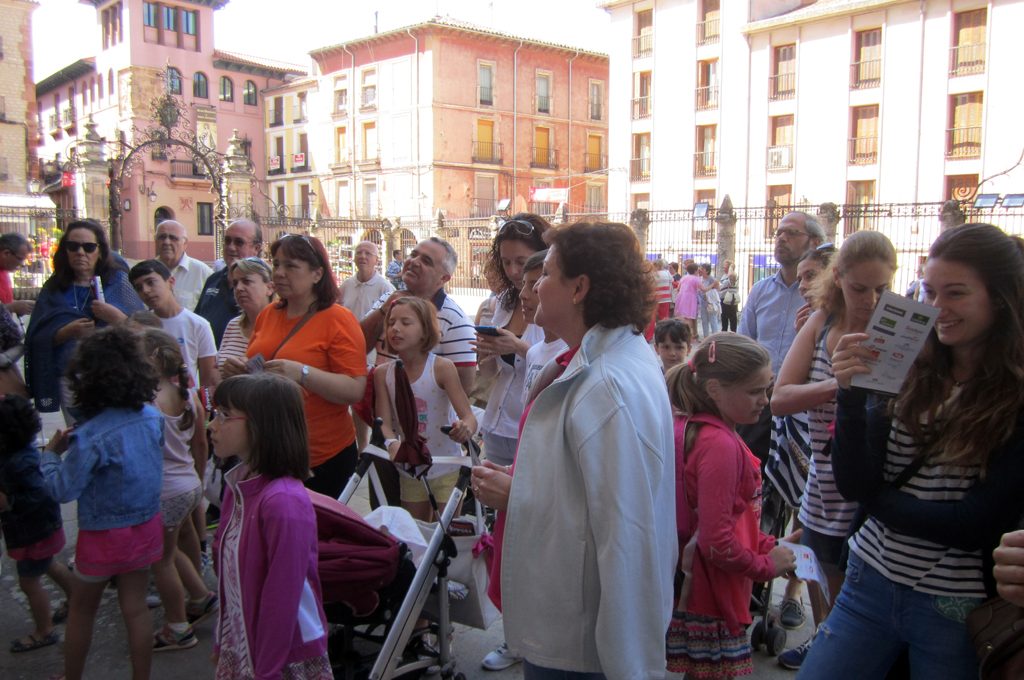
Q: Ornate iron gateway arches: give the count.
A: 1